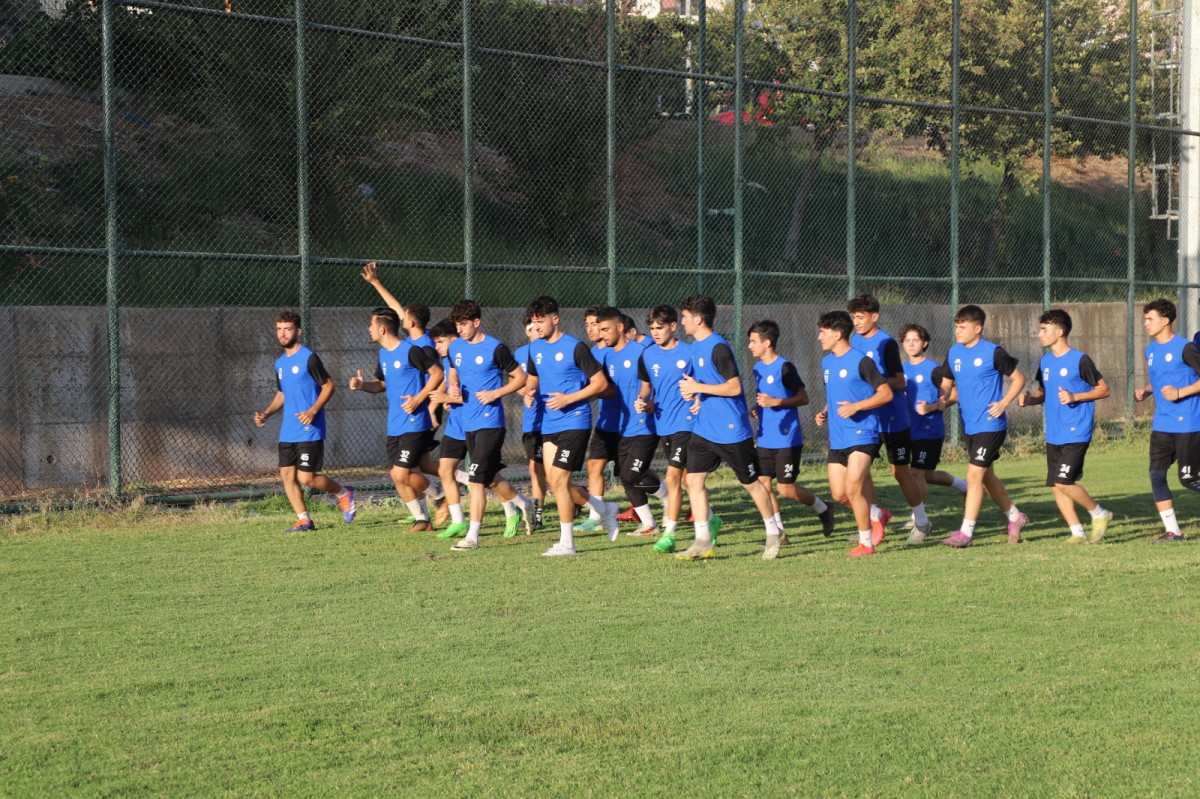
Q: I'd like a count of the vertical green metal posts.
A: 10